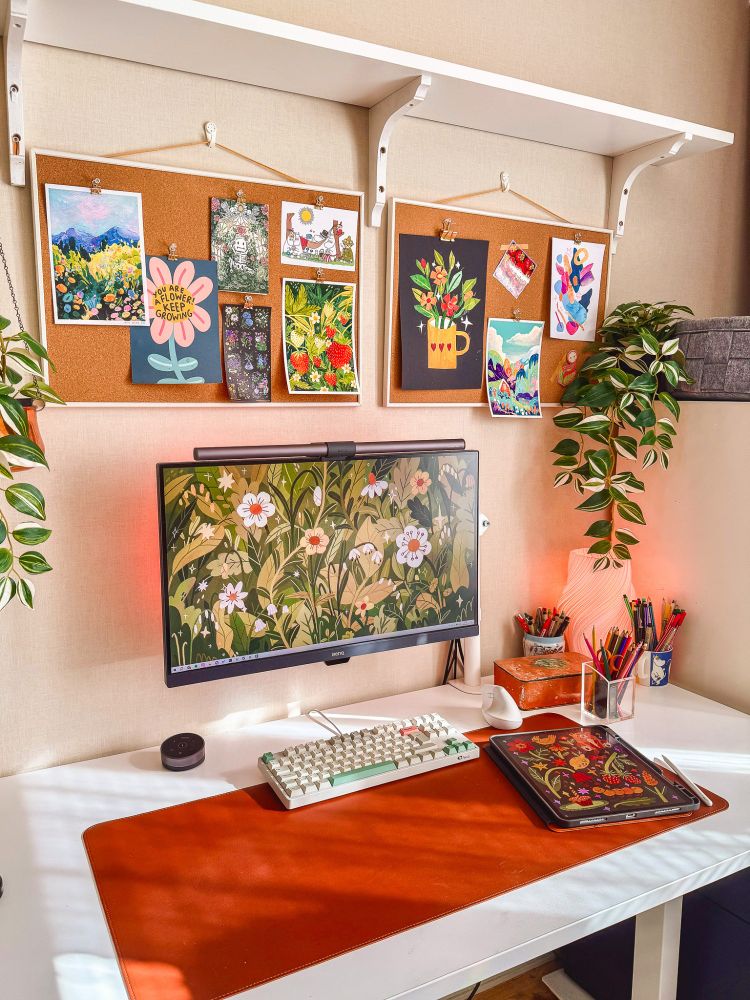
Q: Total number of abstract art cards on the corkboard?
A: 1